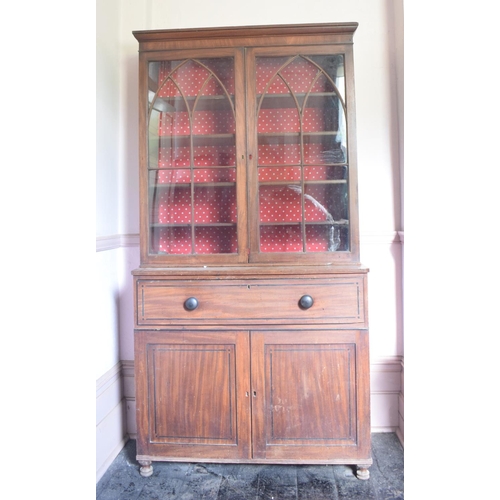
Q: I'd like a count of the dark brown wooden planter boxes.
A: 0